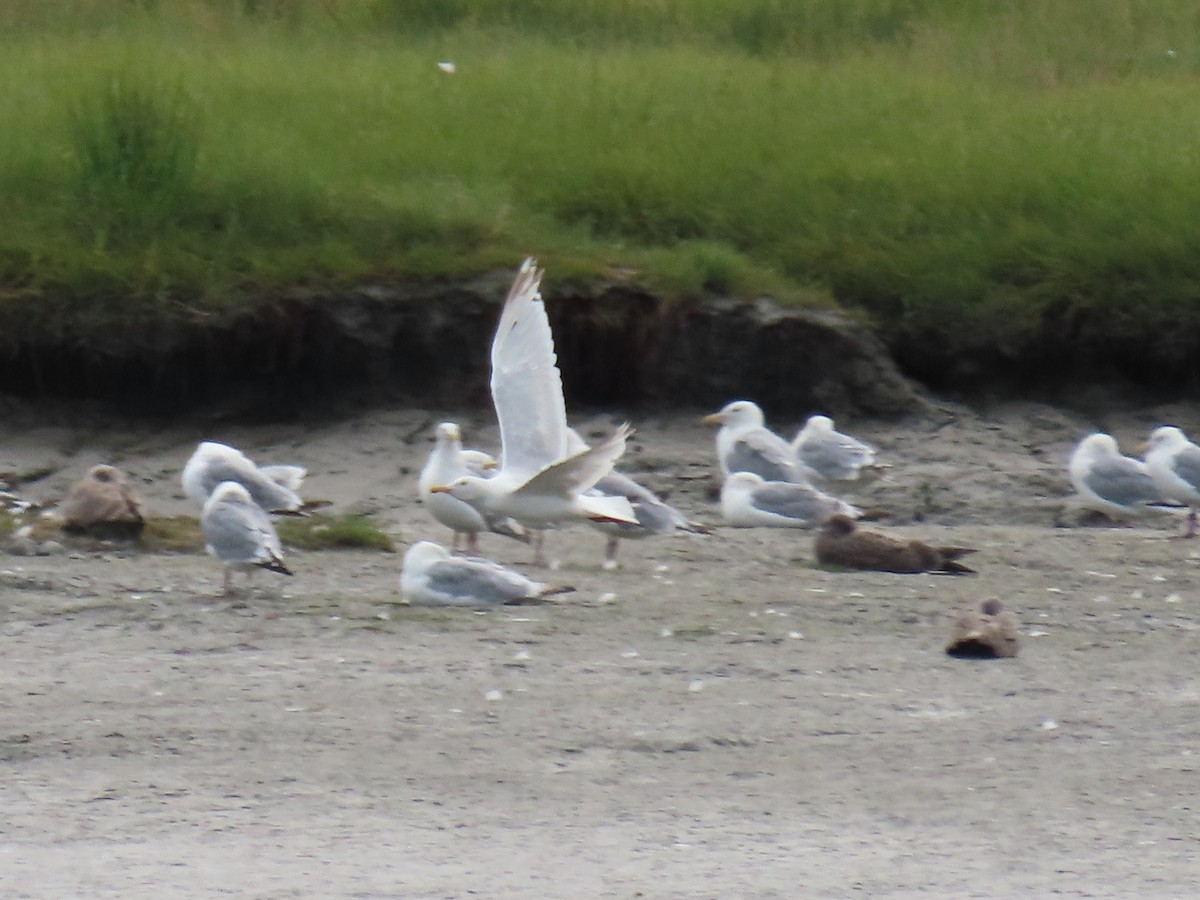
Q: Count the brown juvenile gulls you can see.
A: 3